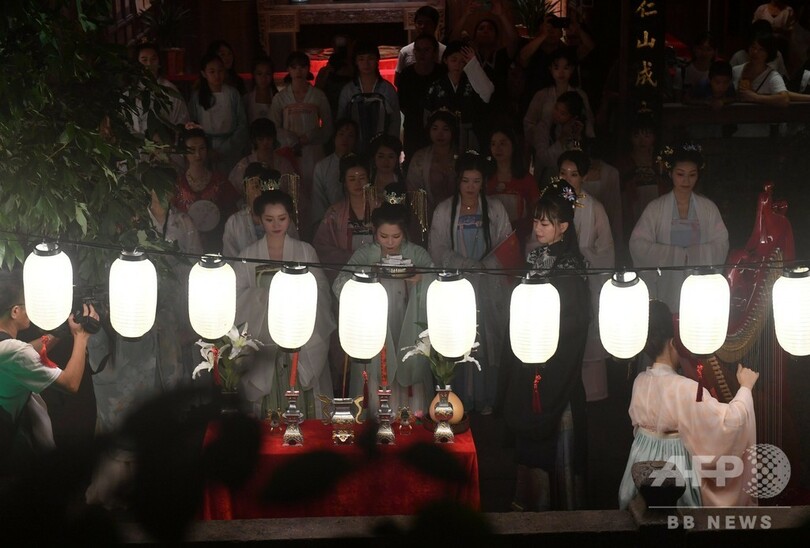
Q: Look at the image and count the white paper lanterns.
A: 10